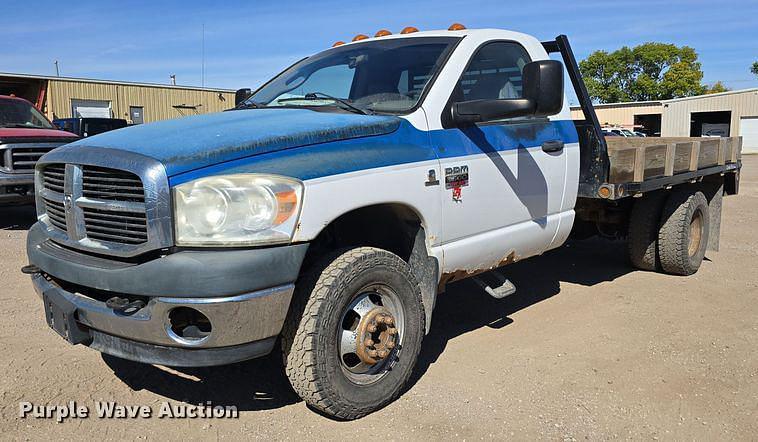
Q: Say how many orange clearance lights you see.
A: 5